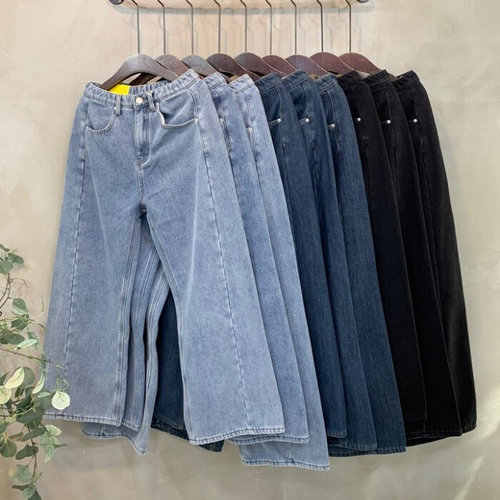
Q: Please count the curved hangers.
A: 9